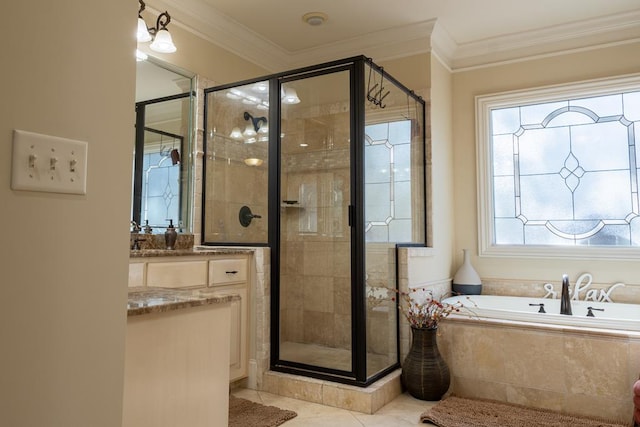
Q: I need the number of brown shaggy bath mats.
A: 2